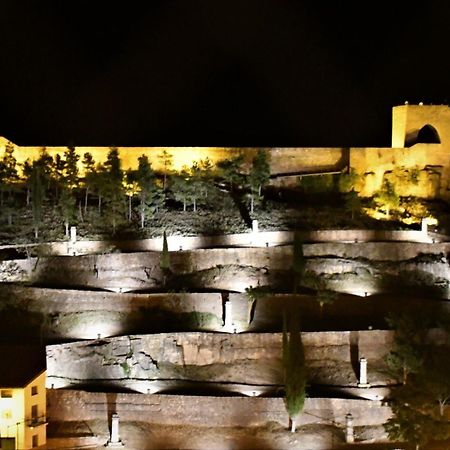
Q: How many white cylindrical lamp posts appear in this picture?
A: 7